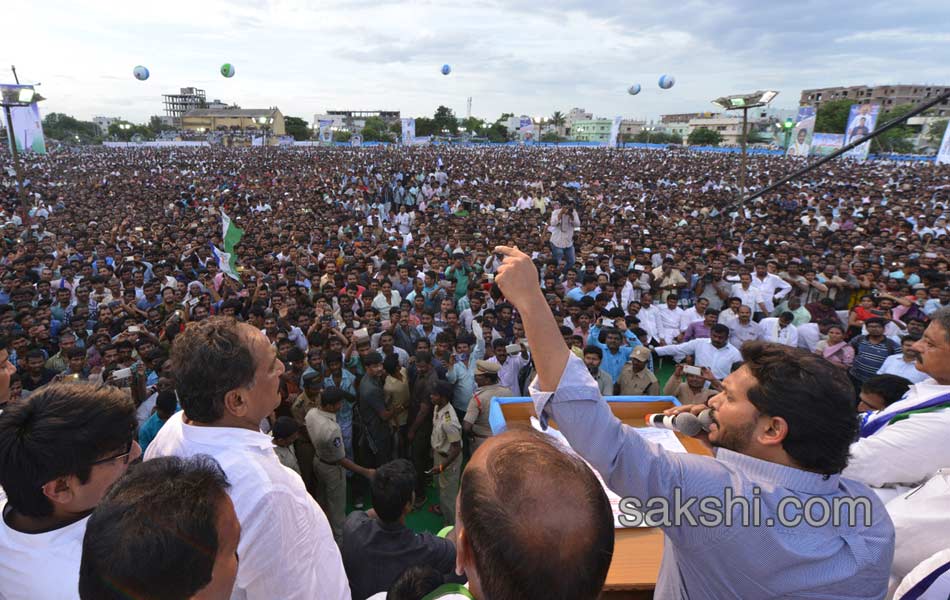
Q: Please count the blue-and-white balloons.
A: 4